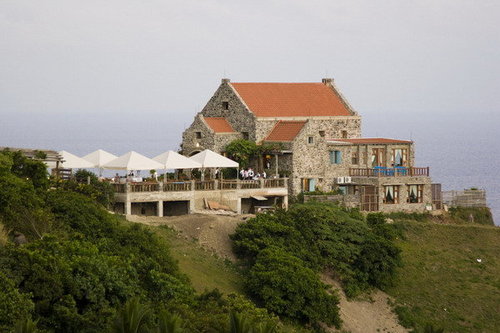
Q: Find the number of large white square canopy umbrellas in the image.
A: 5